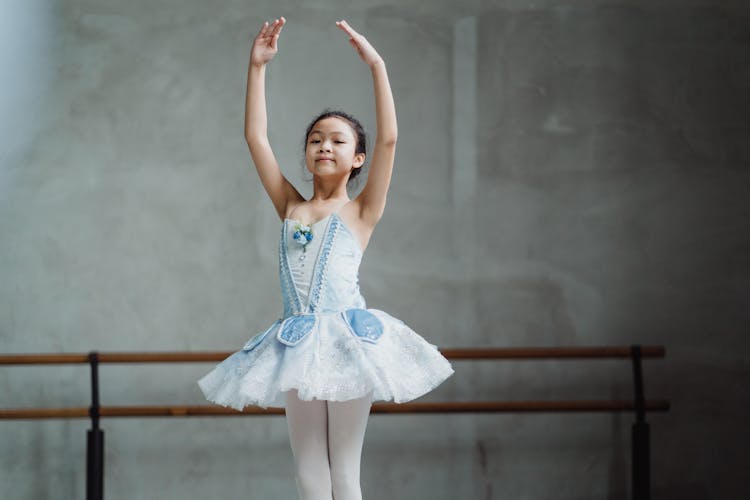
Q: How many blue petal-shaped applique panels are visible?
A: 3